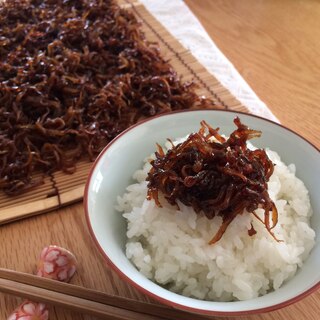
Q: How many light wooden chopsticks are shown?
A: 2